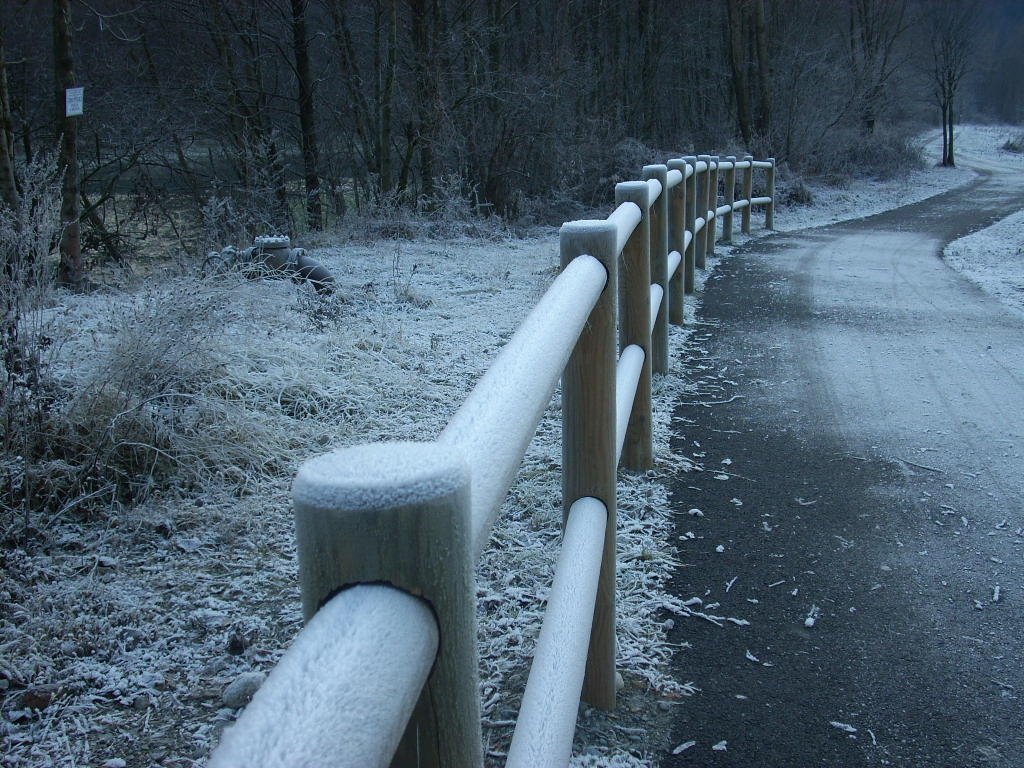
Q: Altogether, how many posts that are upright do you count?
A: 11